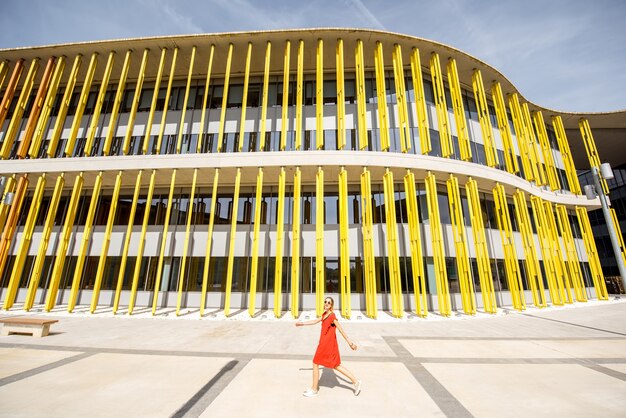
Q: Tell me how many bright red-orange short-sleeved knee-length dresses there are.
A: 1